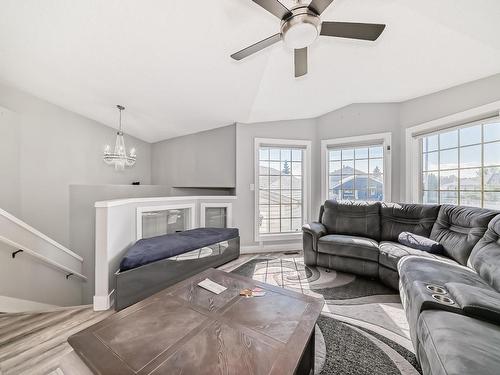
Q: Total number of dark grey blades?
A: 5